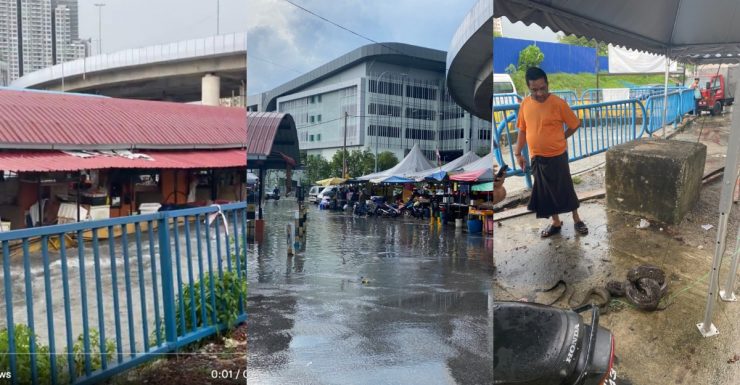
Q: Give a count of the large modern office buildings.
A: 1